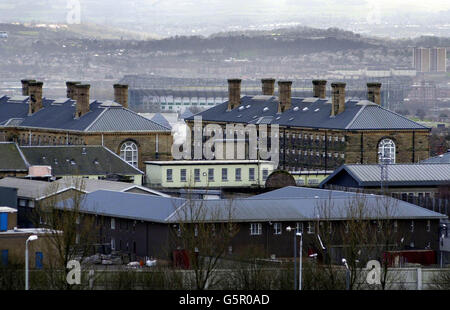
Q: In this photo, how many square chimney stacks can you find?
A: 11